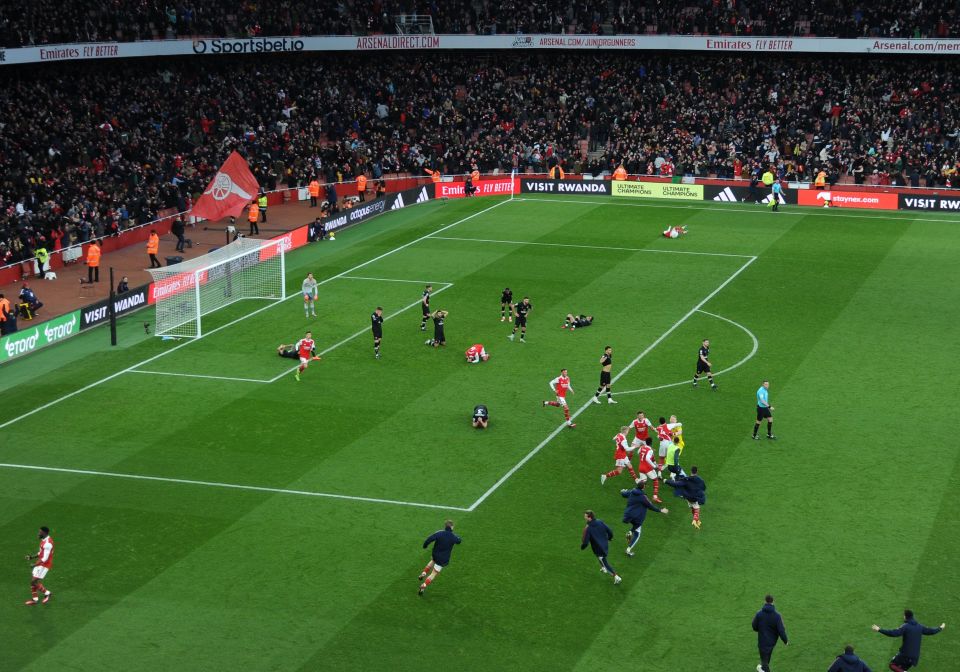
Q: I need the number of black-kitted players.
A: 10